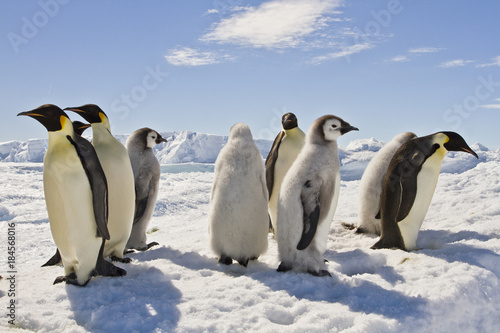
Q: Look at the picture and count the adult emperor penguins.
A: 5